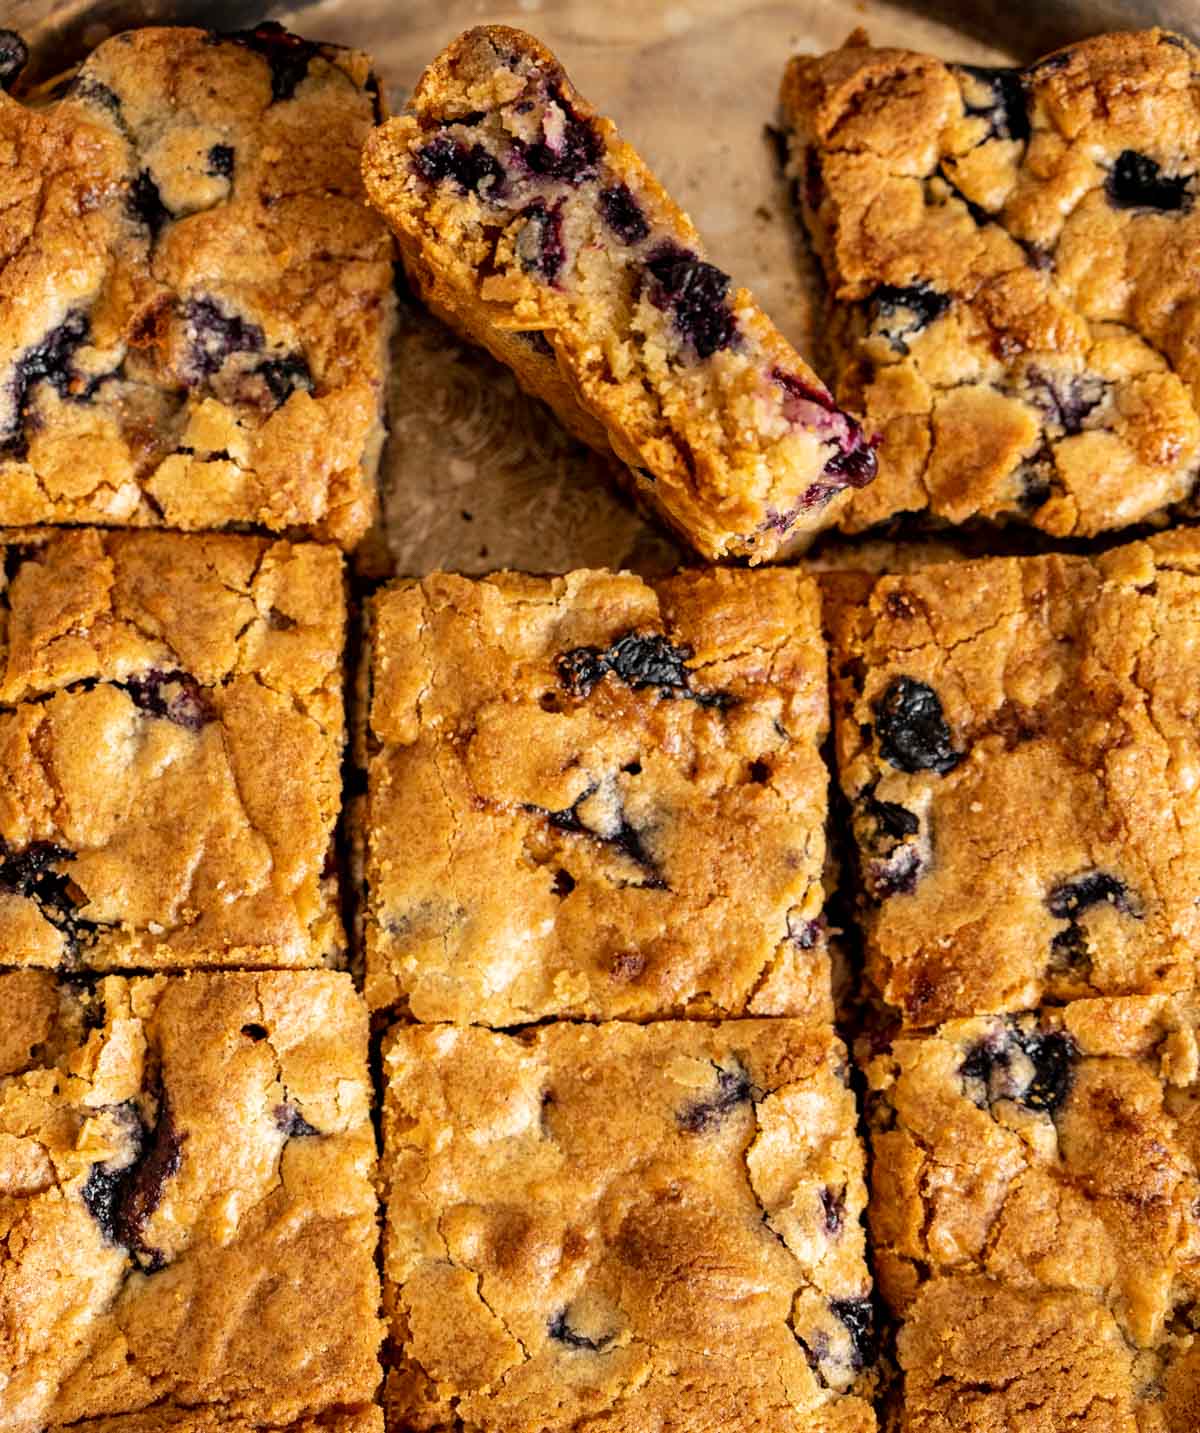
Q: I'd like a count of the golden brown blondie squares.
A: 9